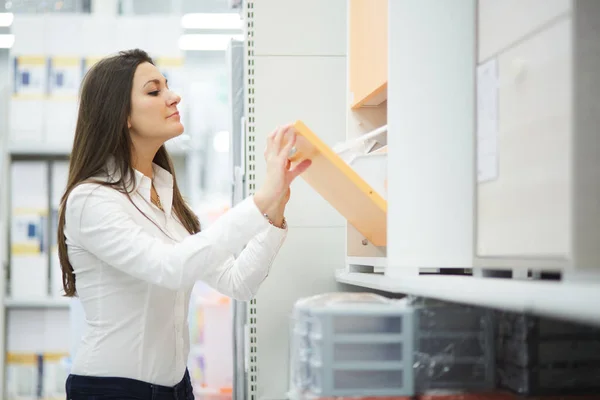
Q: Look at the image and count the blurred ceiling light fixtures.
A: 4